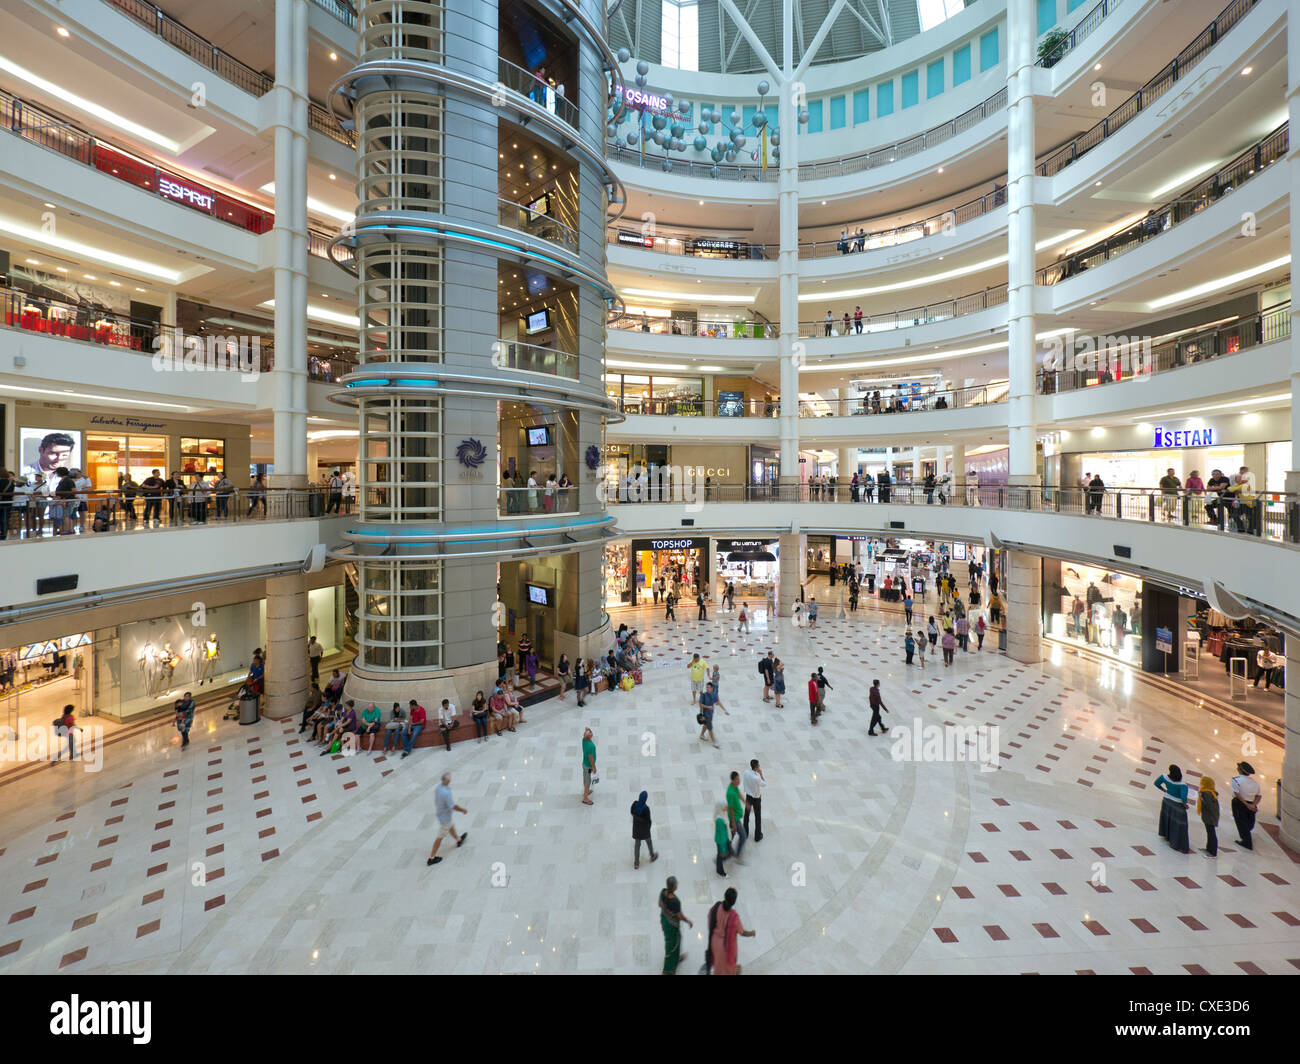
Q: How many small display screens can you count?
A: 4